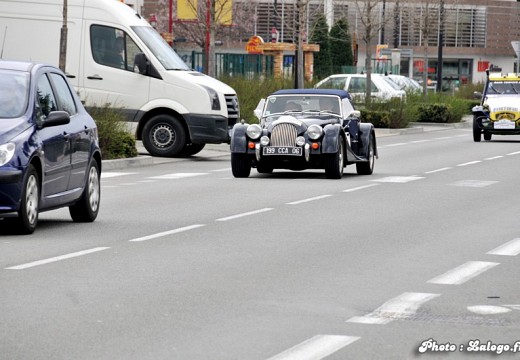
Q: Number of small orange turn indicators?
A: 2